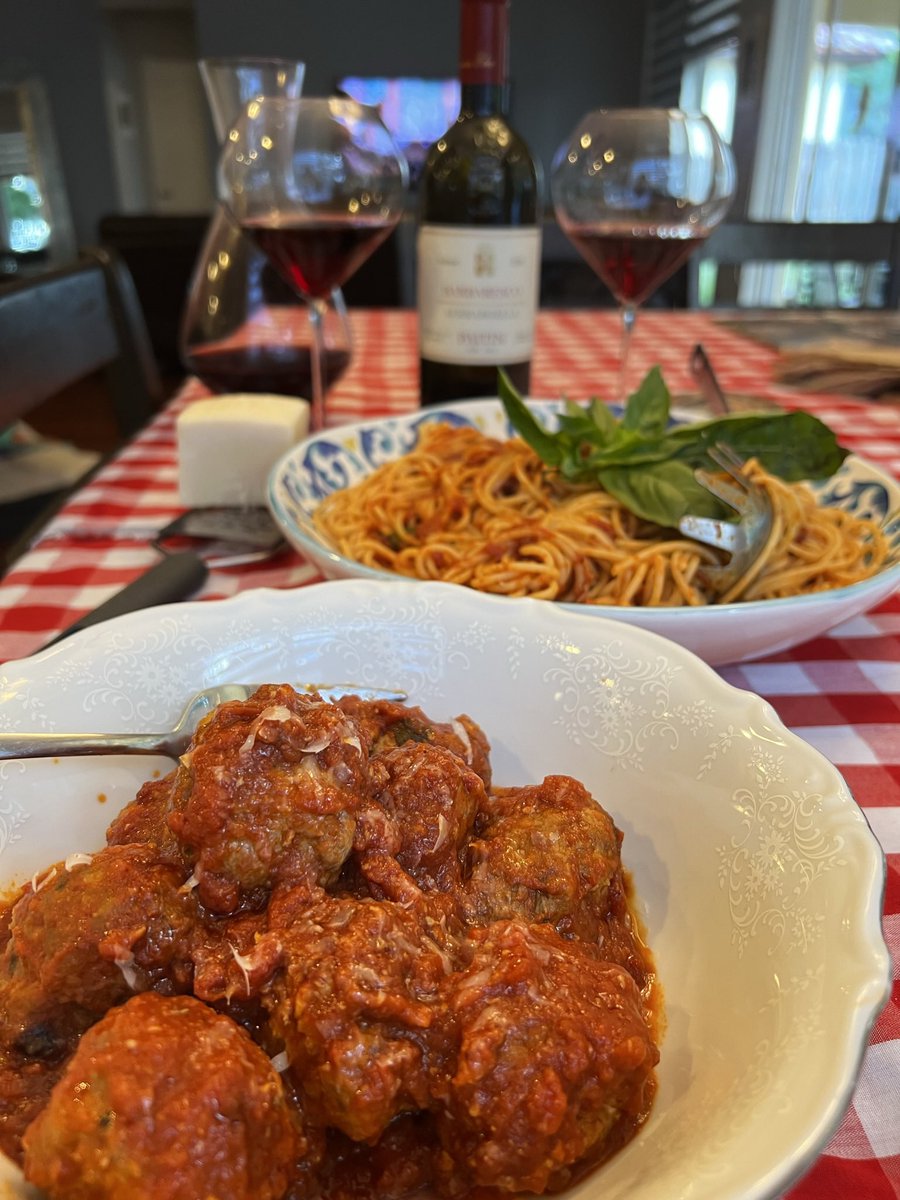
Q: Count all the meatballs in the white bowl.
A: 9